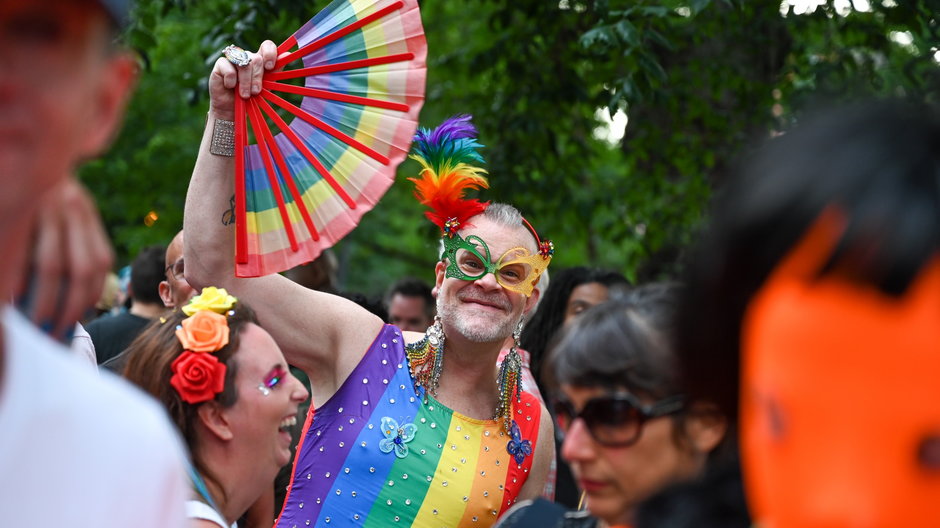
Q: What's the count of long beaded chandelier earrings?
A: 2